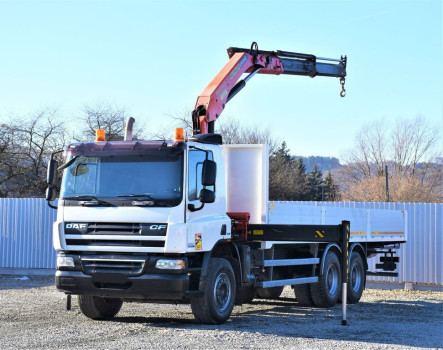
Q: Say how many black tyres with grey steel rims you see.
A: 3